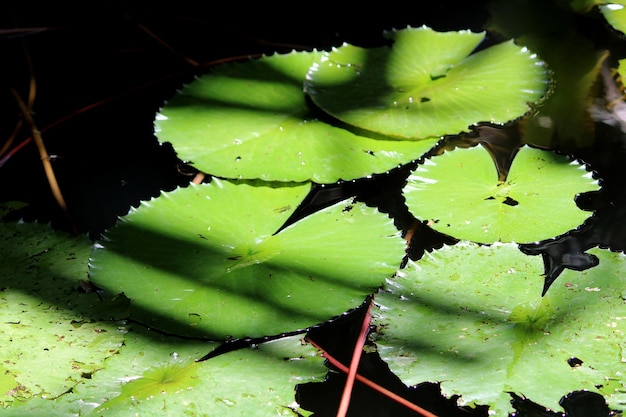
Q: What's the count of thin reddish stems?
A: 2